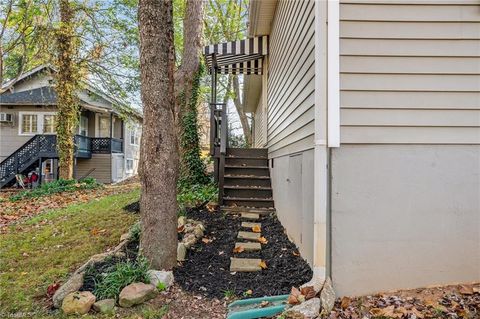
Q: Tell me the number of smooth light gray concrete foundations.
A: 1